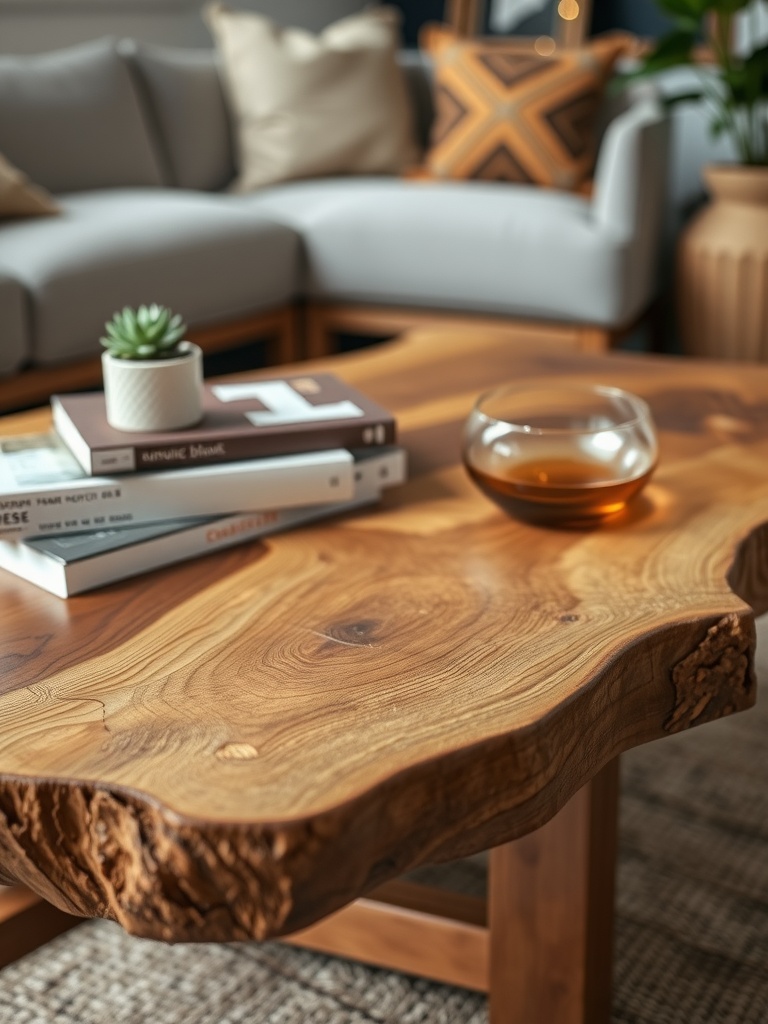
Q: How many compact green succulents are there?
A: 1